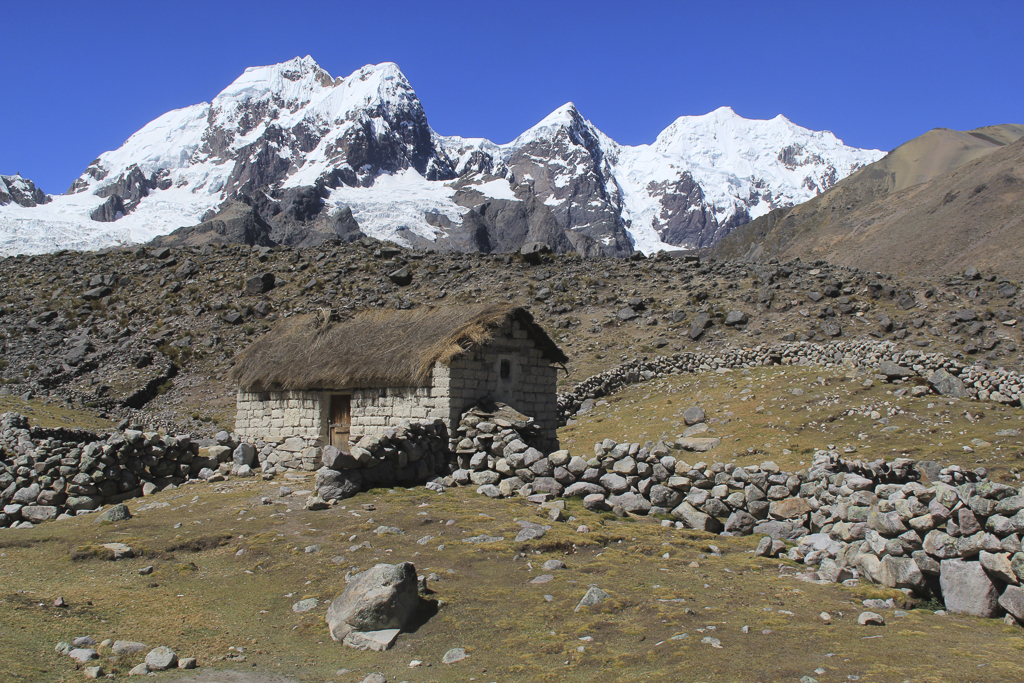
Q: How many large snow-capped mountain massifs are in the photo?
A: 3